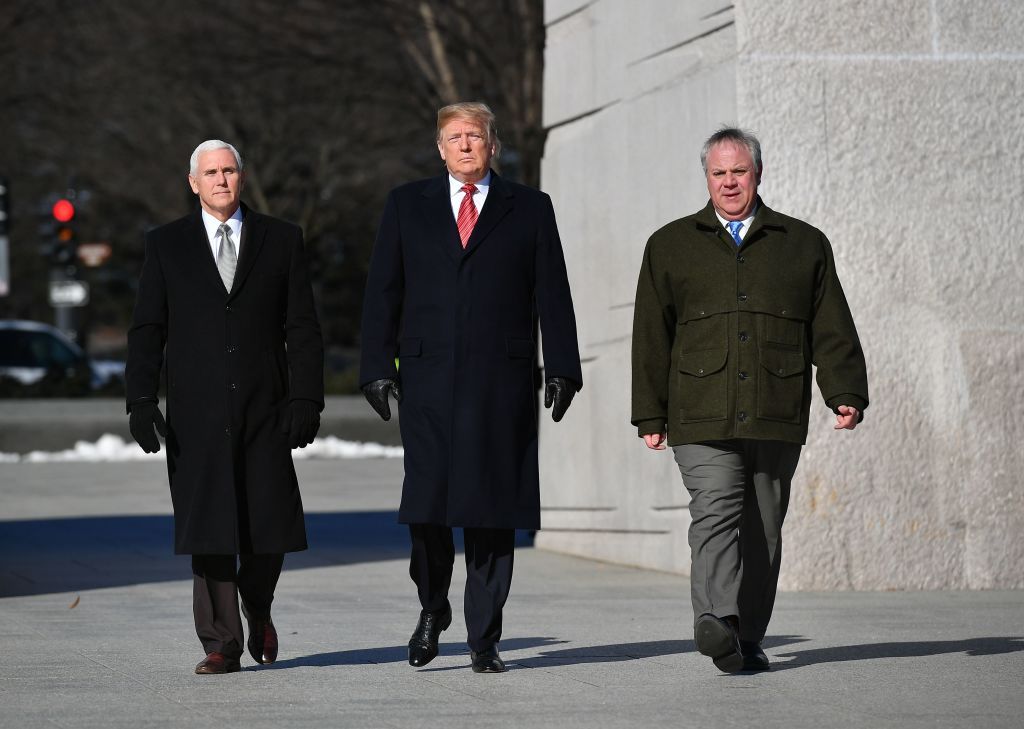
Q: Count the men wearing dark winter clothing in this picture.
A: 3